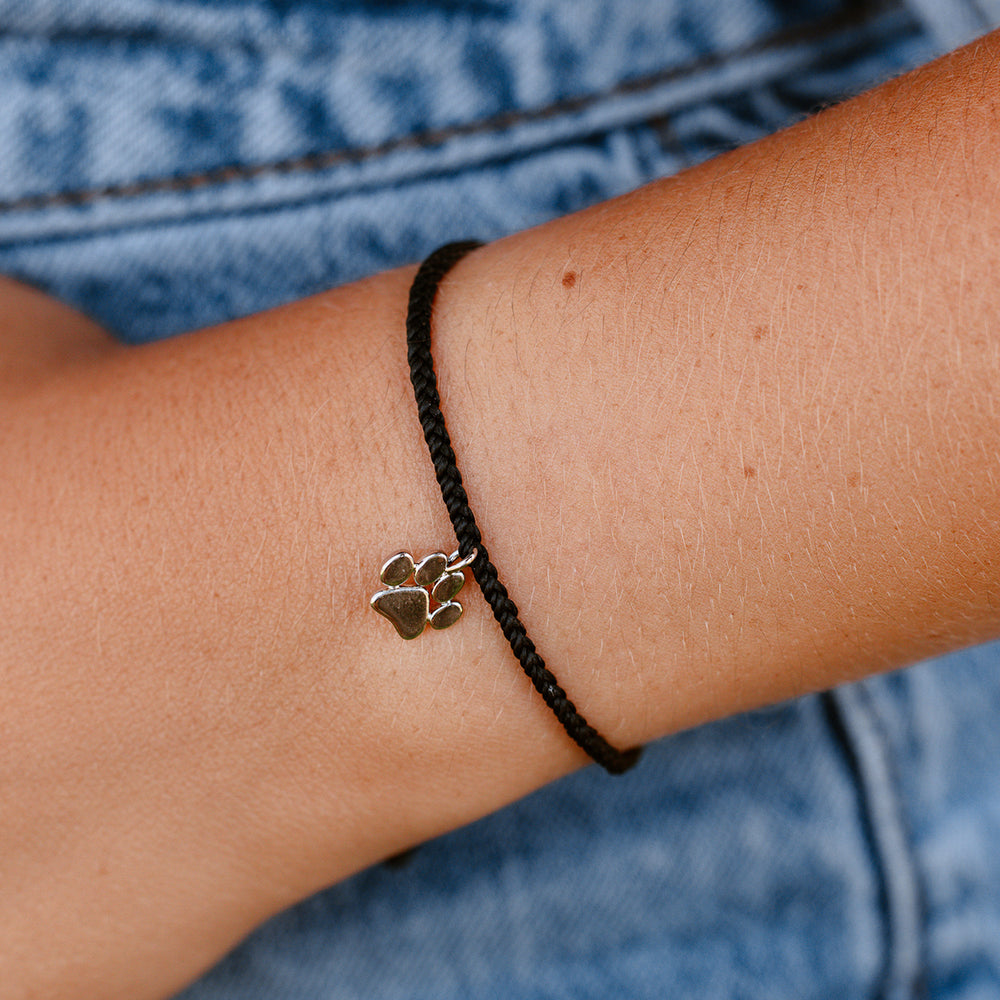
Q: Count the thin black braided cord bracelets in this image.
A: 1